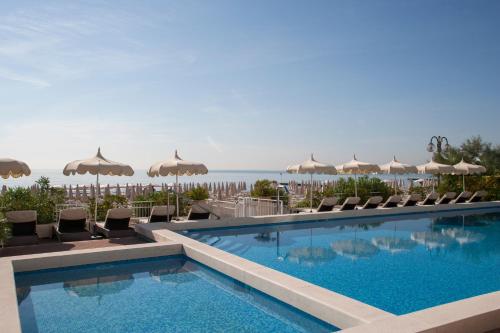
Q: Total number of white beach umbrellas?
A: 8